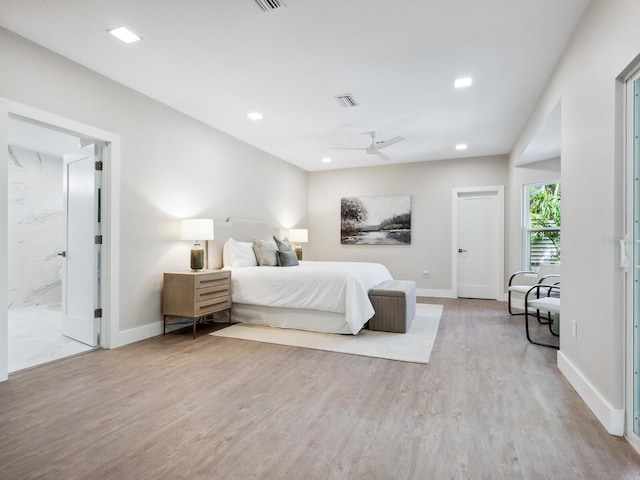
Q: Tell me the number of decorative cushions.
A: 3